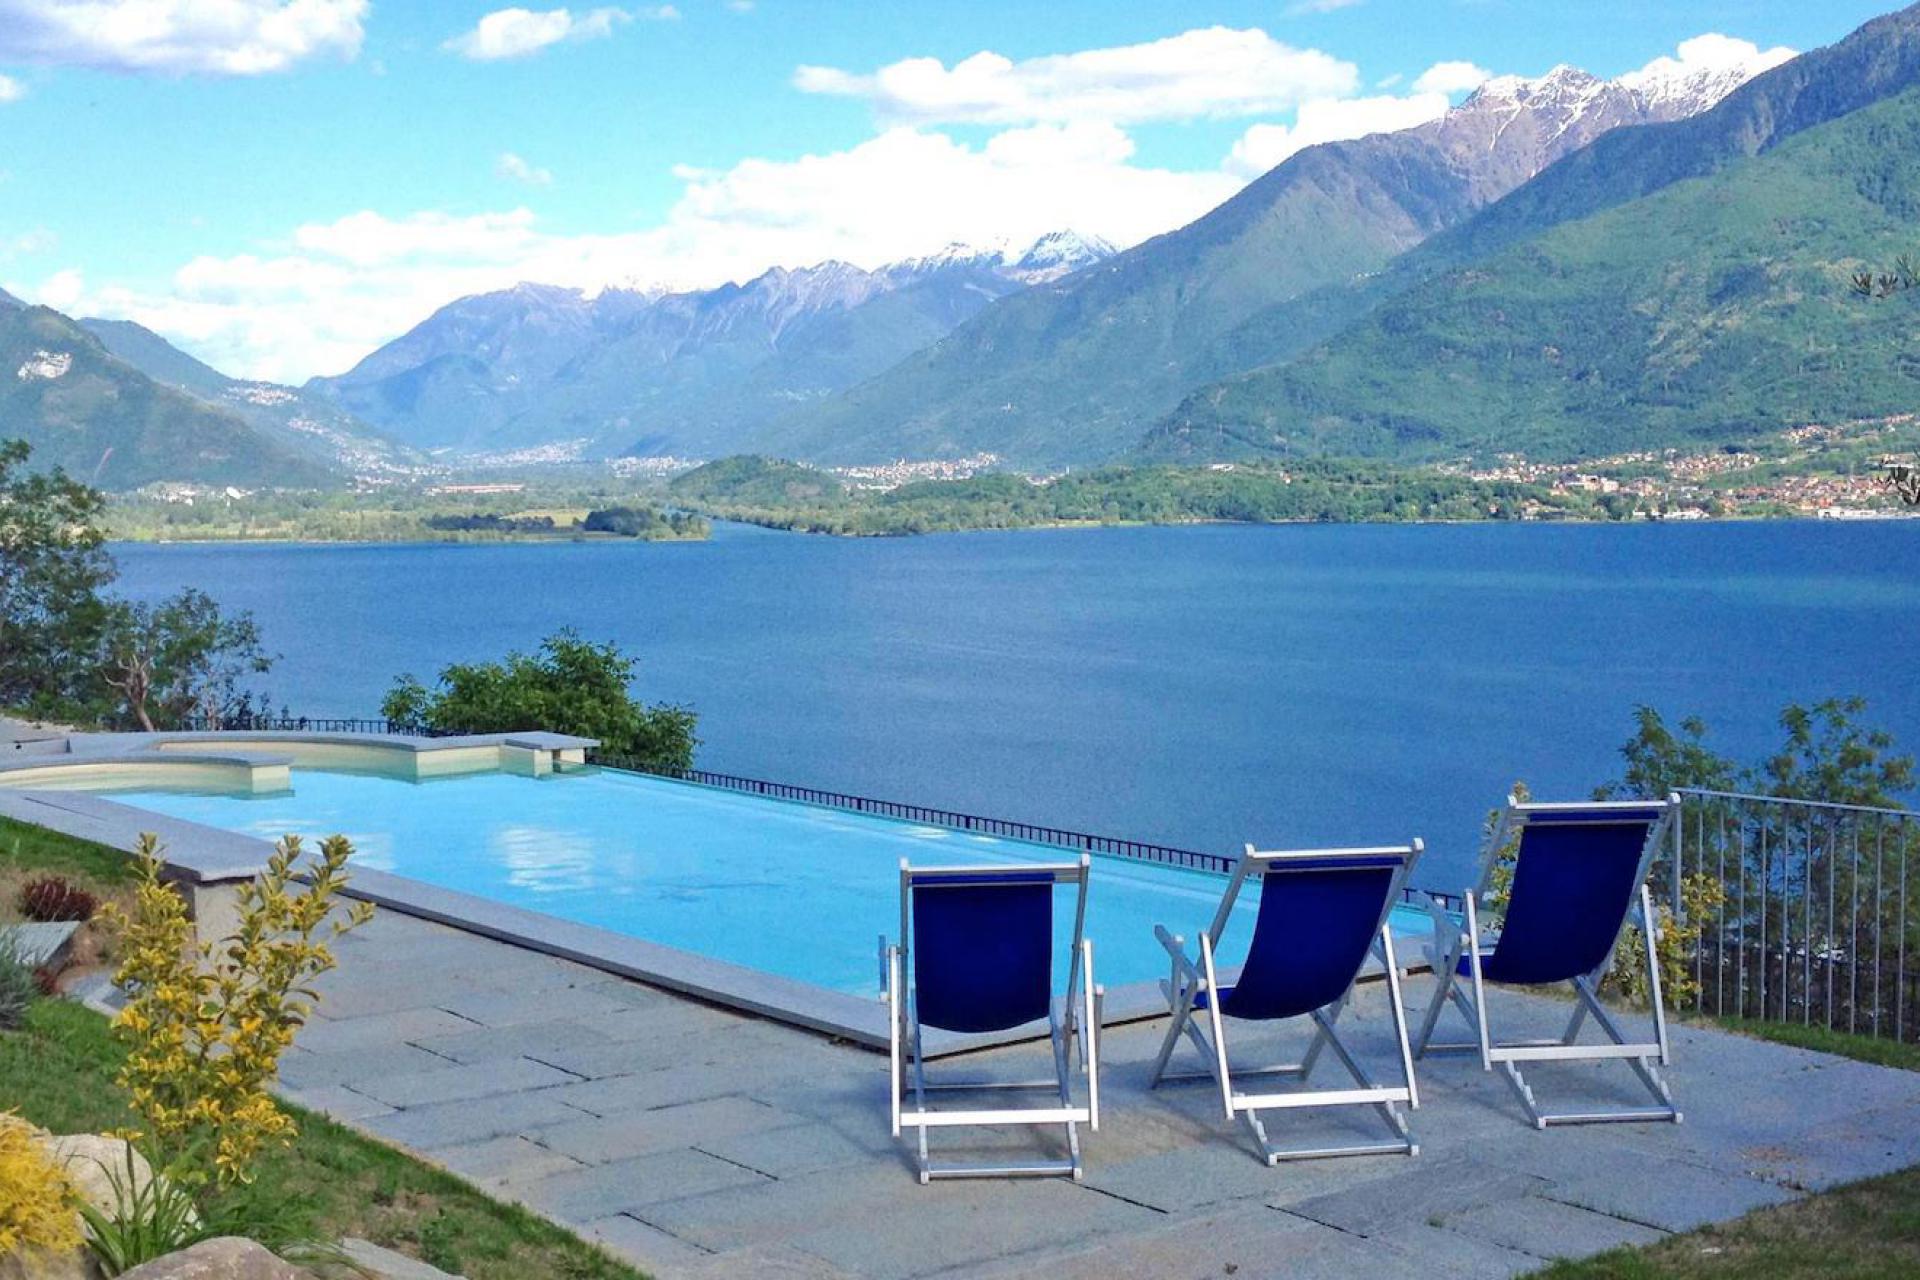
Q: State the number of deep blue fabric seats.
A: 3